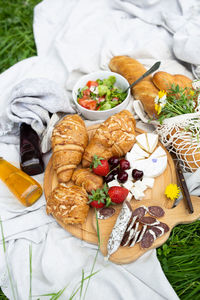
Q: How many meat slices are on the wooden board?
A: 12